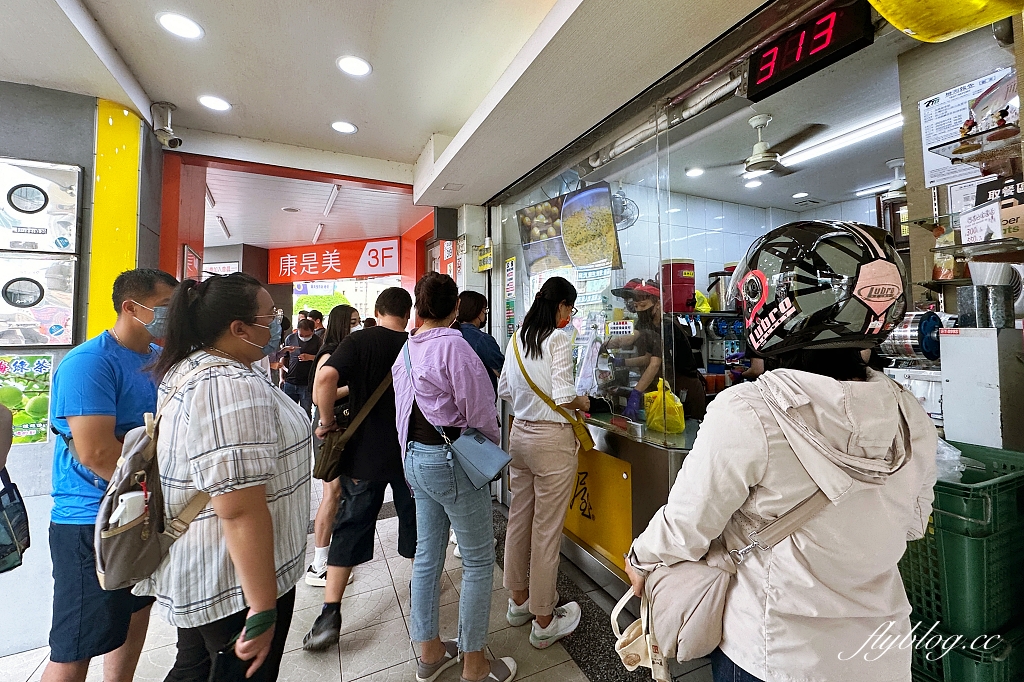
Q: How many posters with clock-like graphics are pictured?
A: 2